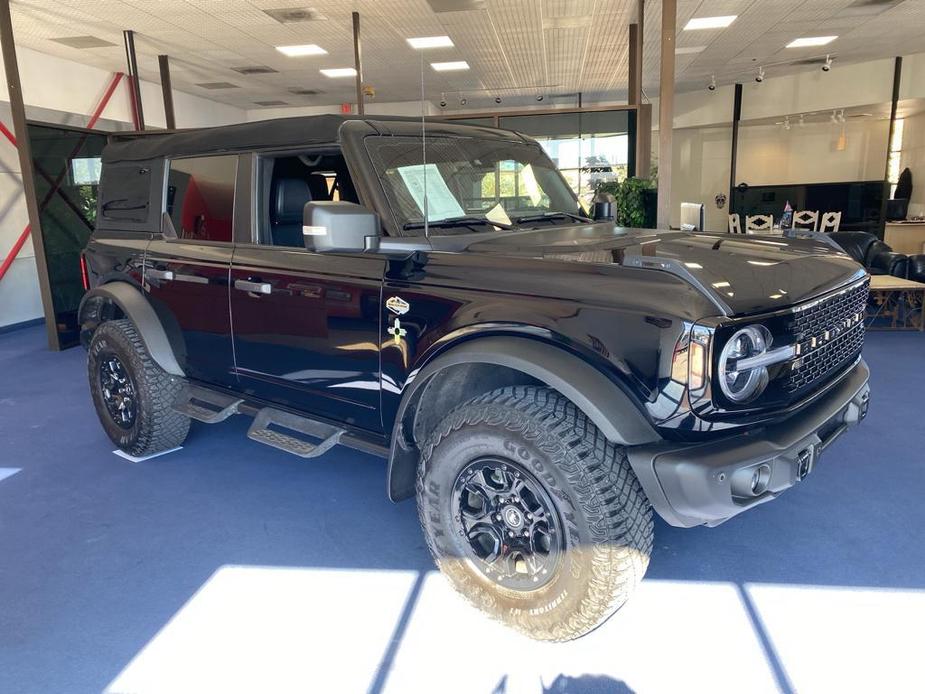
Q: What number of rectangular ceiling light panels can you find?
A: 6